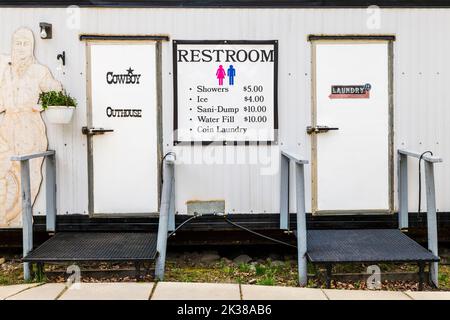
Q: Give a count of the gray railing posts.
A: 8